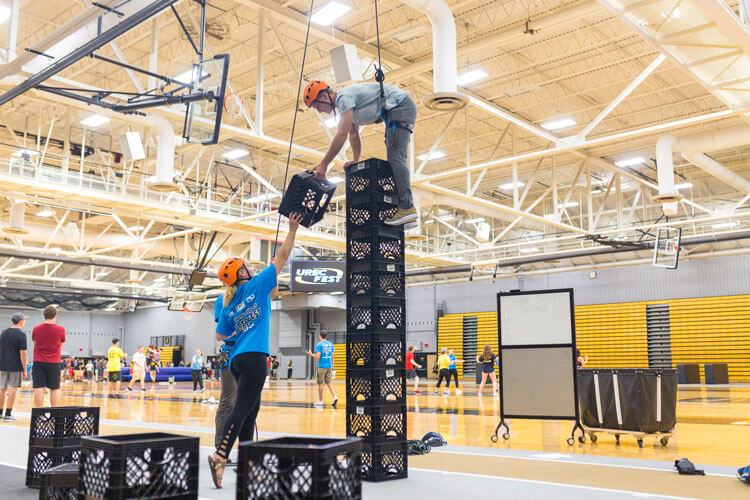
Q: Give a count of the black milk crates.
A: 15